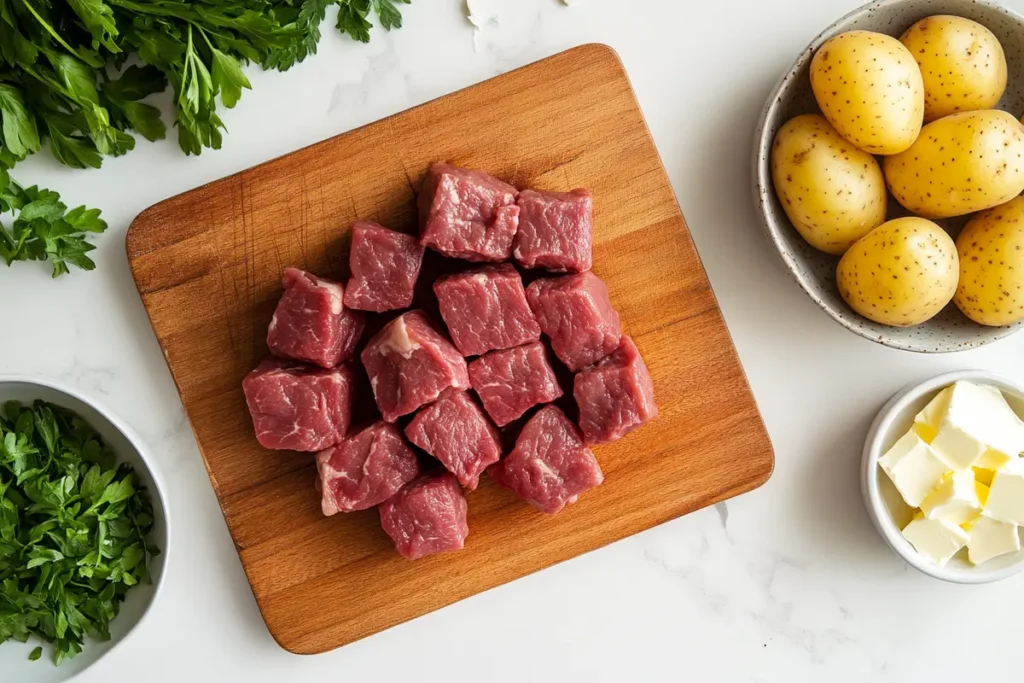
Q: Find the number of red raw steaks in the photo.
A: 14